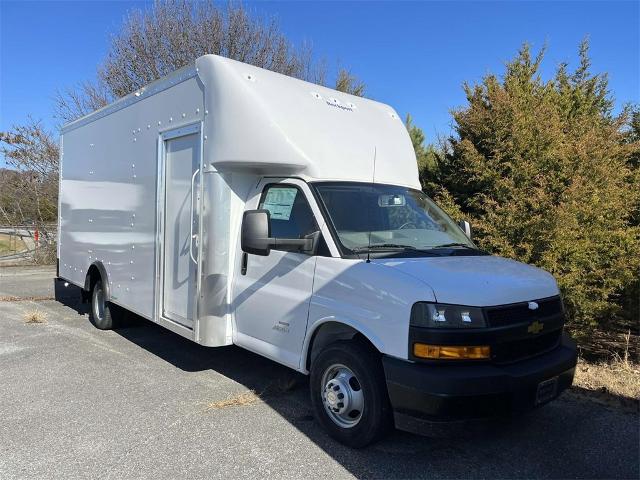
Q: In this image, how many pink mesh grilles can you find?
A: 0